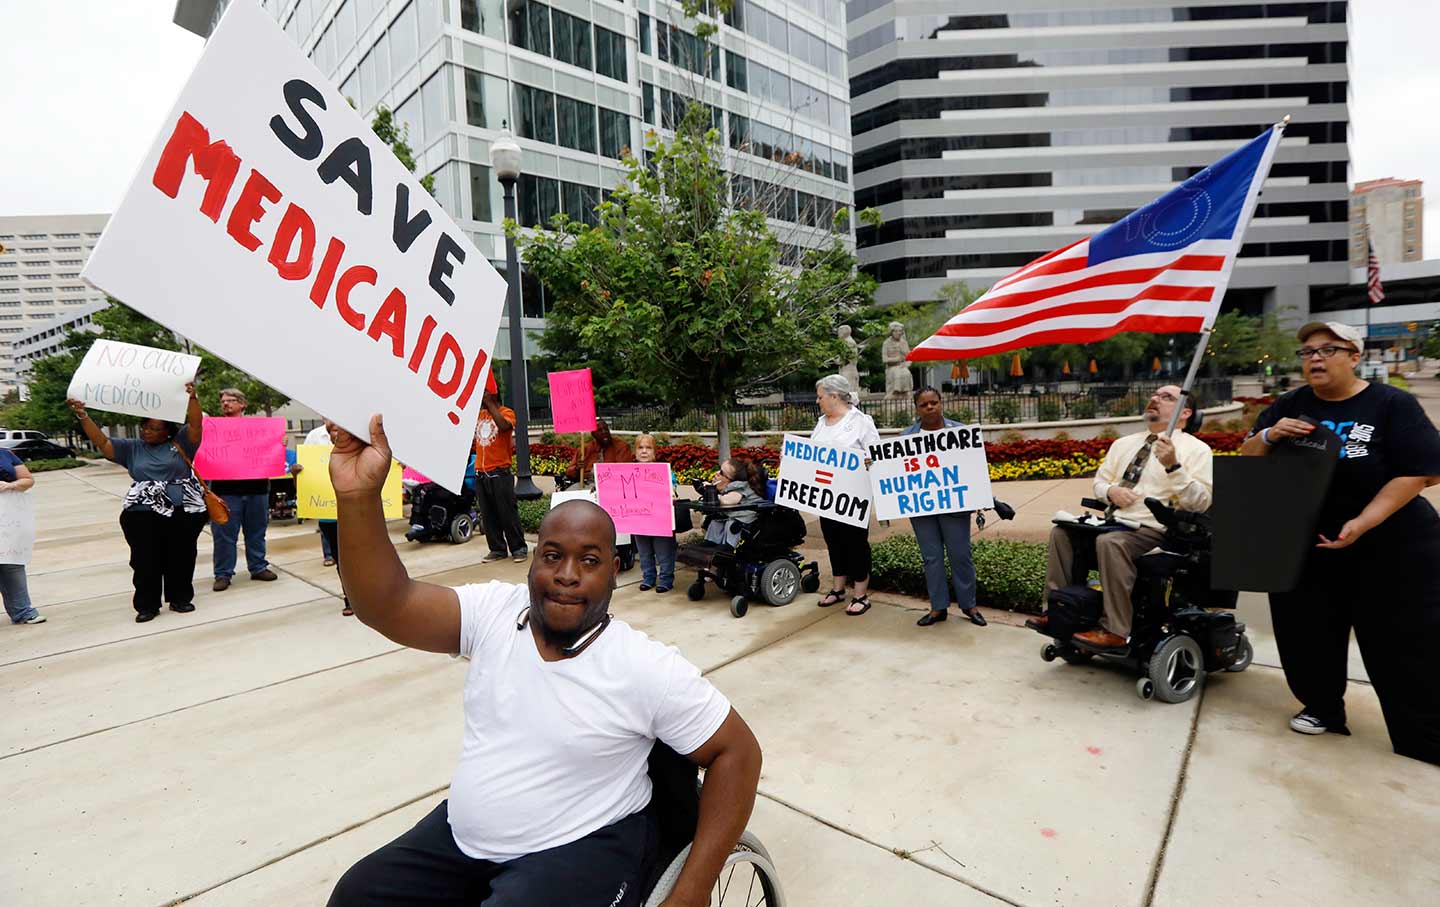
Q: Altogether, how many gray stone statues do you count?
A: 2